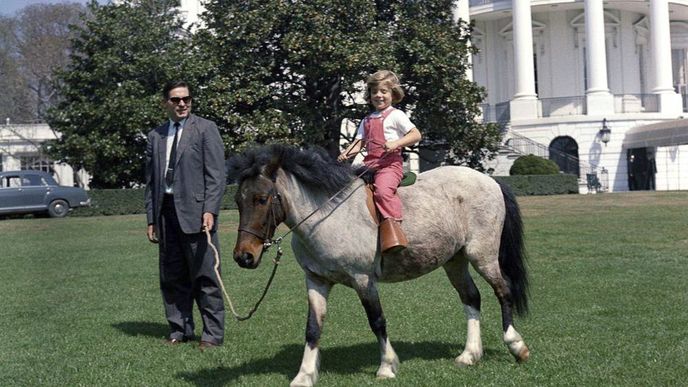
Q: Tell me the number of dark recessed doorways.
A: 2